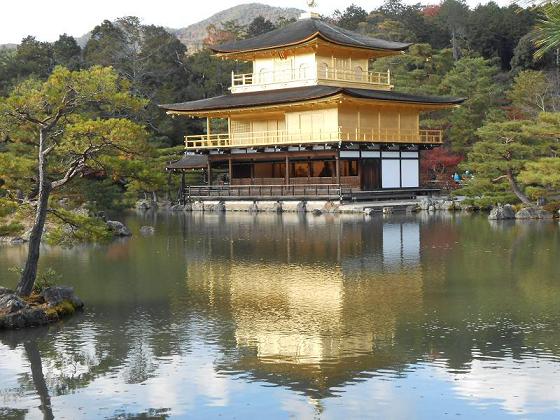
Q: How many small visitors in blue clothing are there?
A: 1